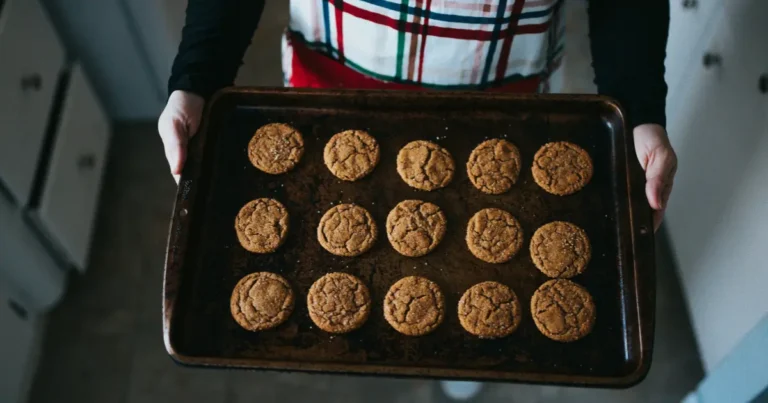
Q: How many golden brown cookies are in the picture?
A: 15